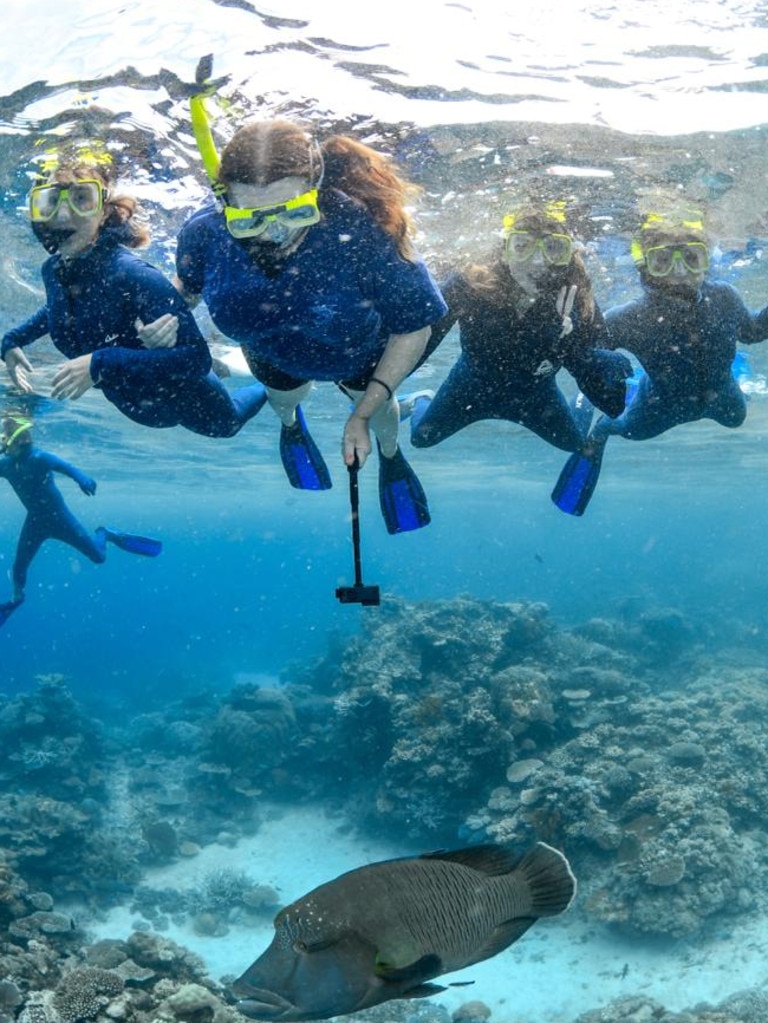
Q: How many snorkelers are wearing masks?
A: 5